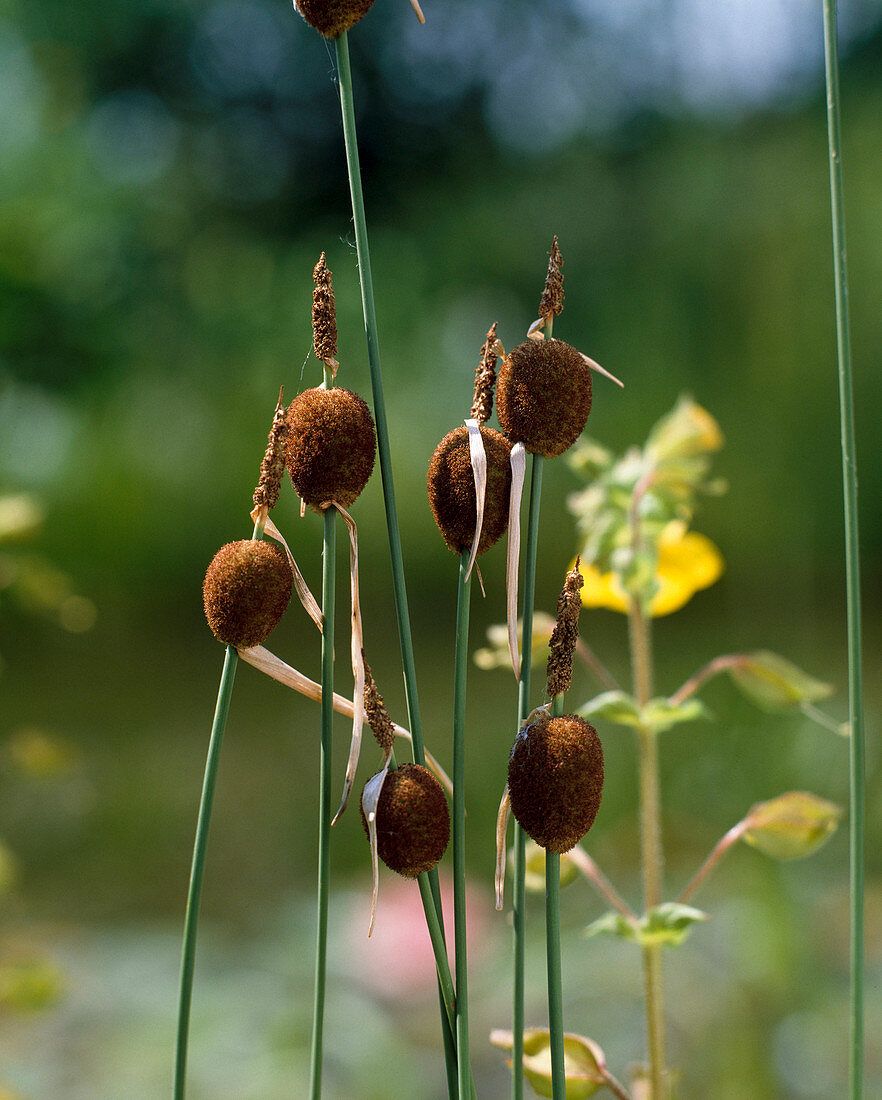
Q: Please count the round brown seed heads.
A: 7